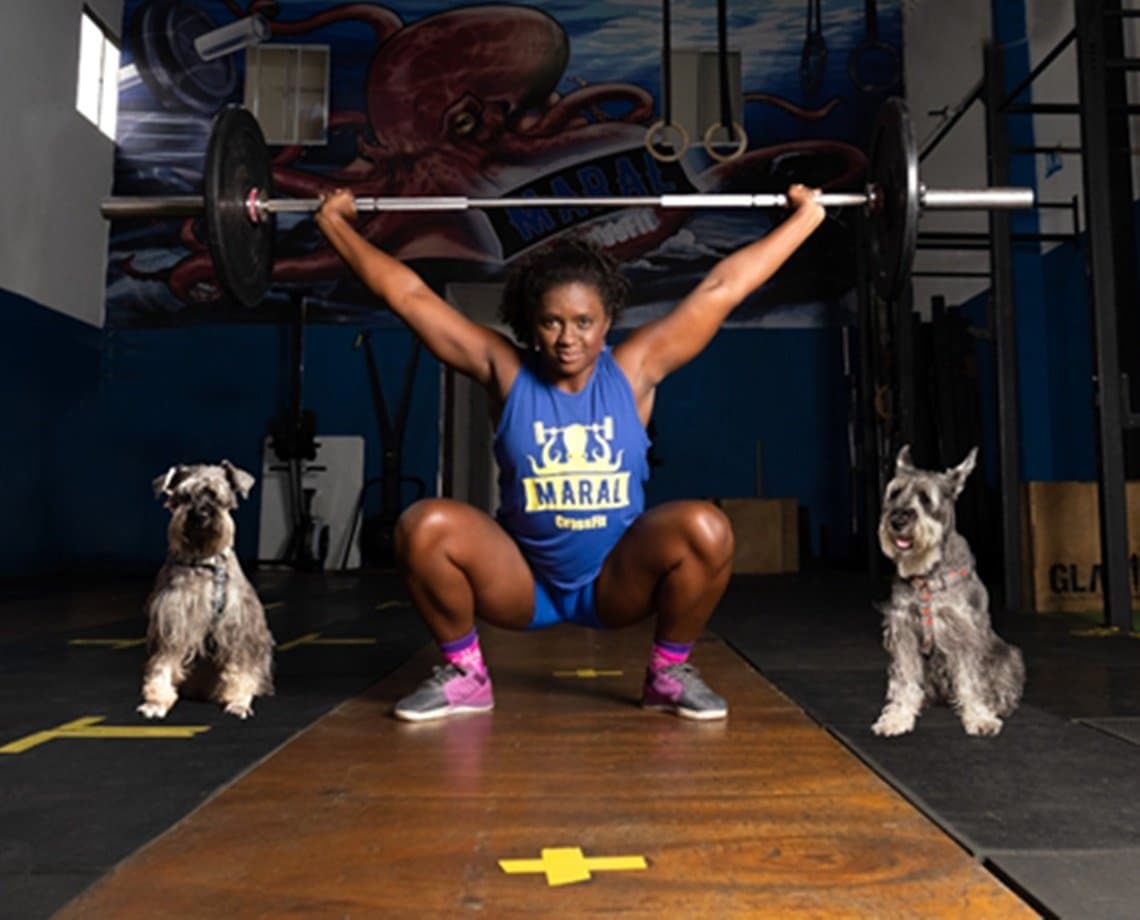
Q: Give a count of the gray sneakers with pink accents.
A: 2